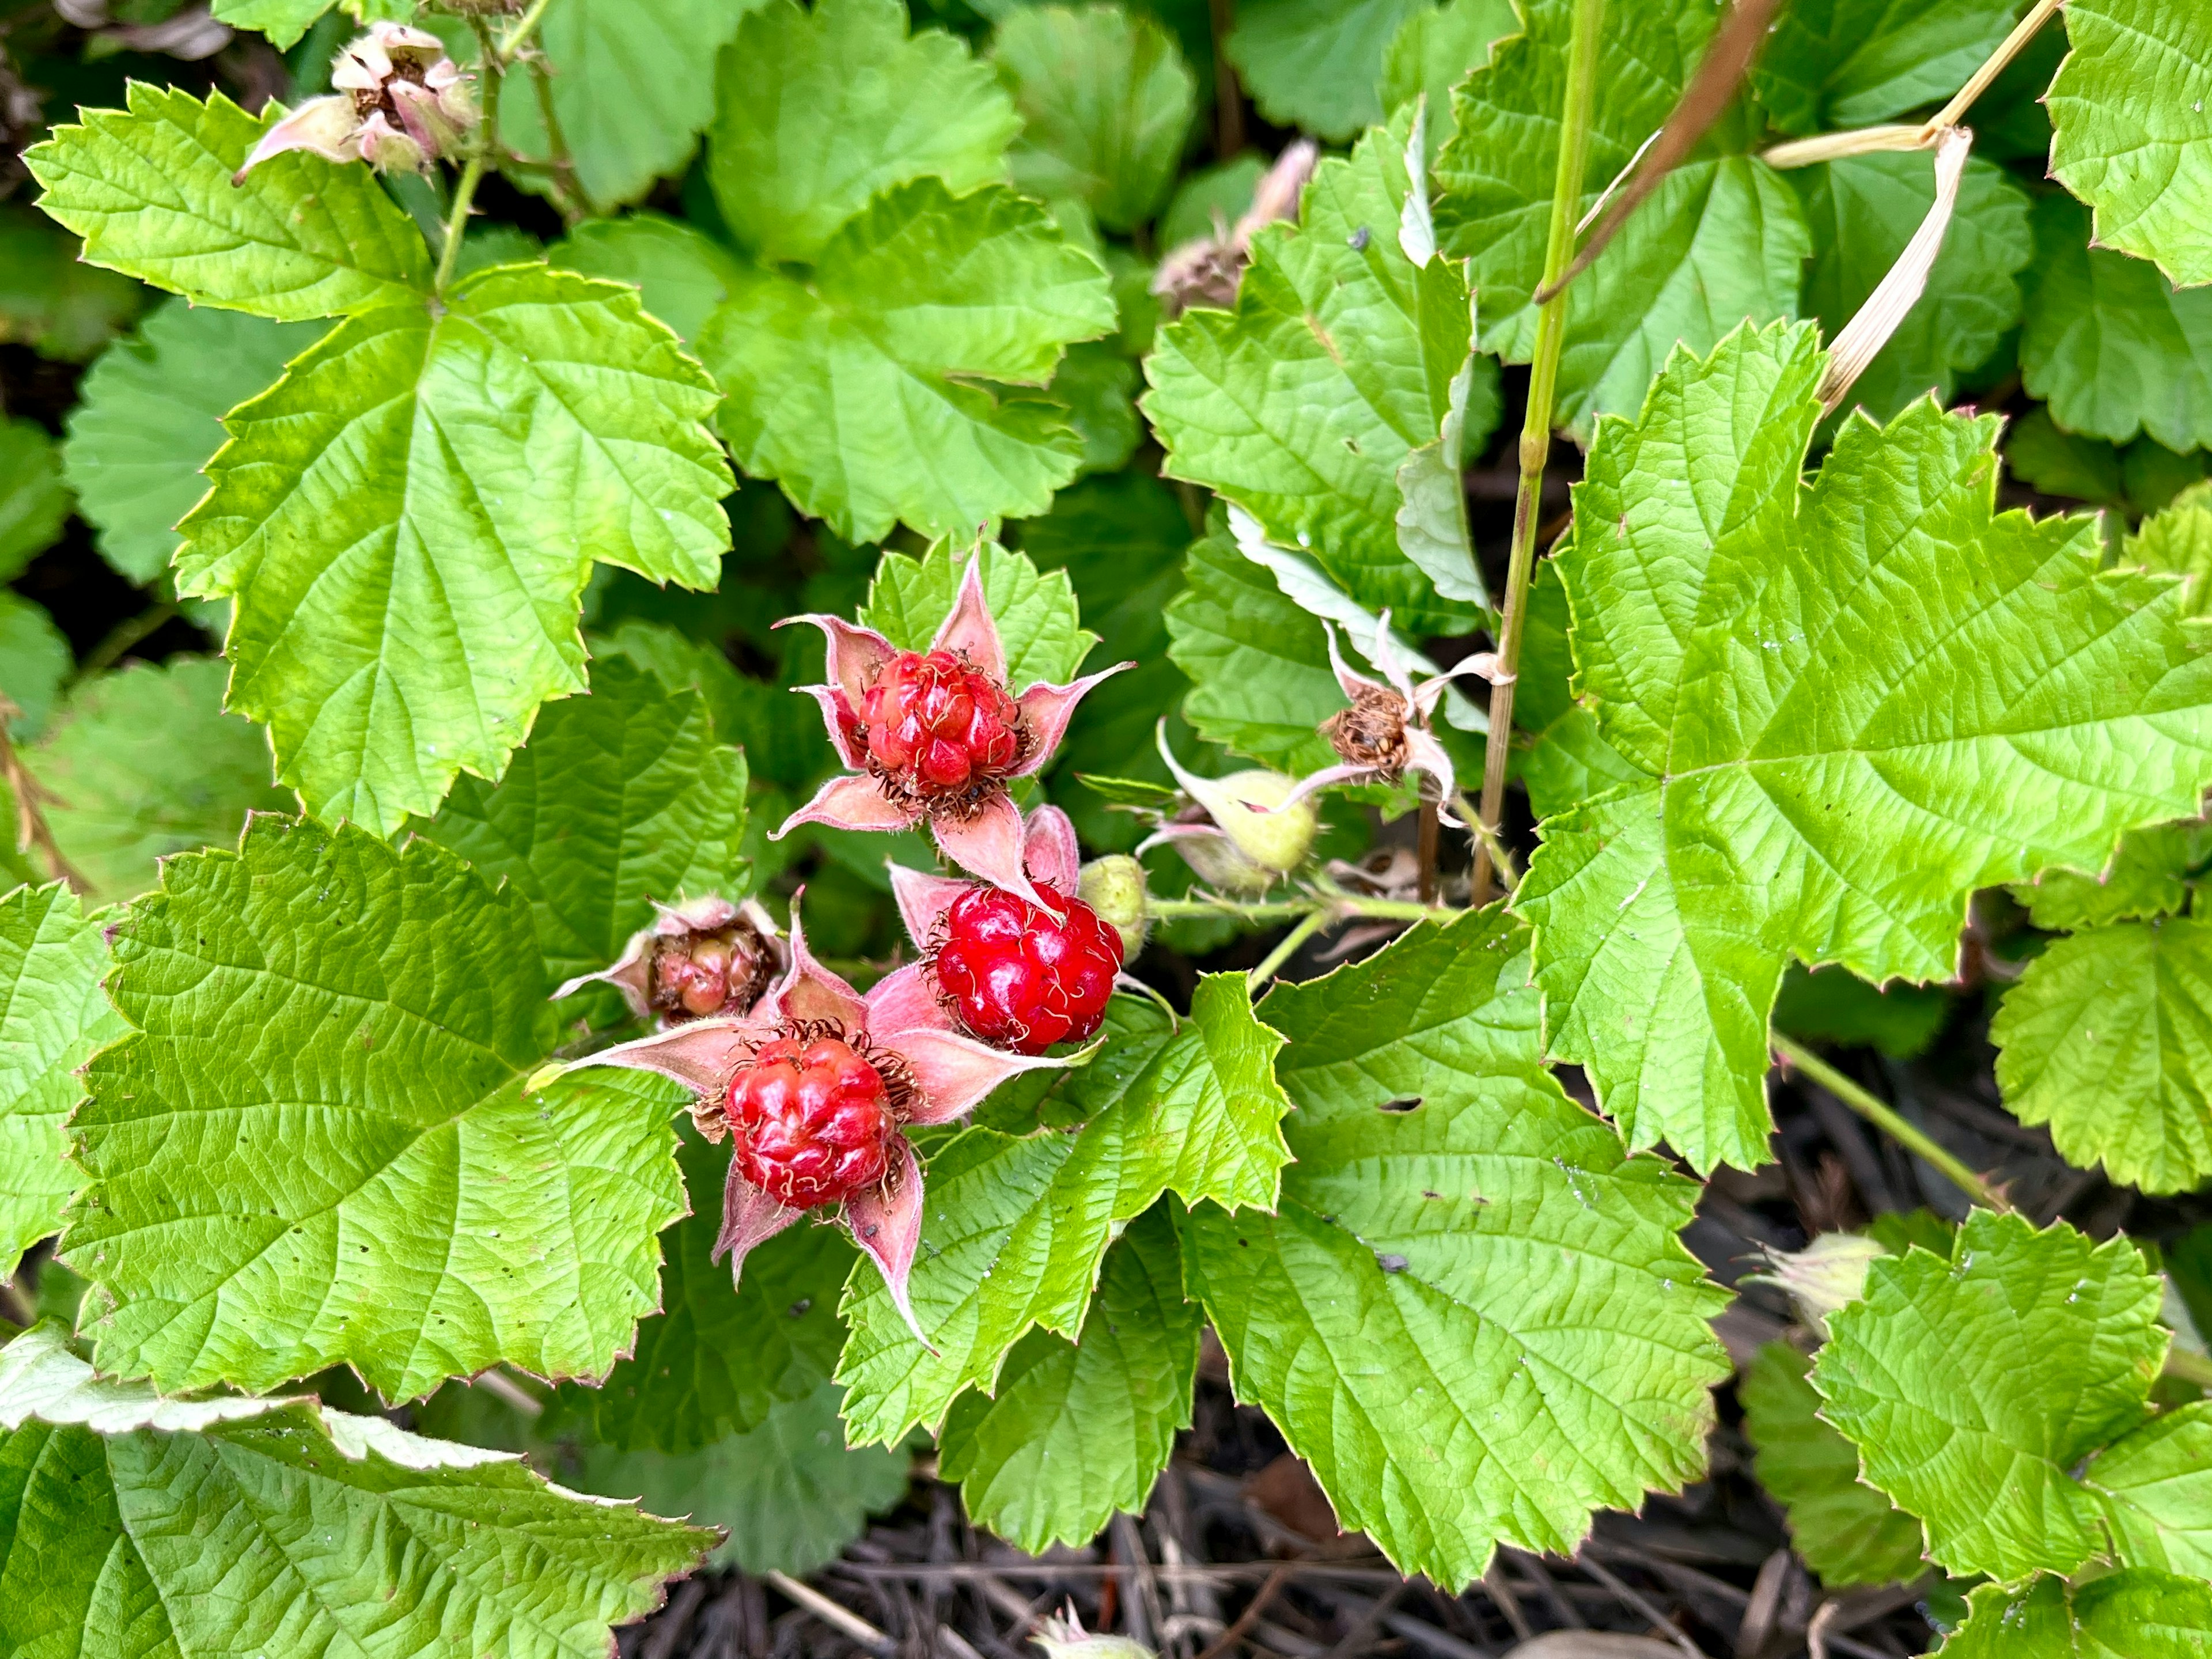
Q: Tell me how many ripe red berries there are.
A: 3